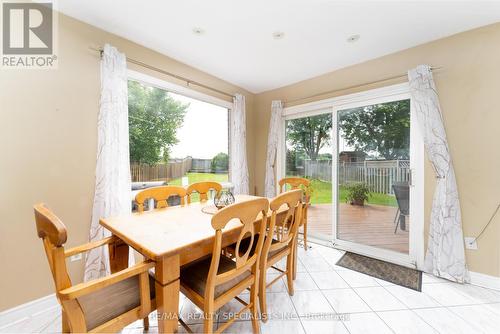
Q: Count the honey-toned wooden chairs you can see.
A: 6